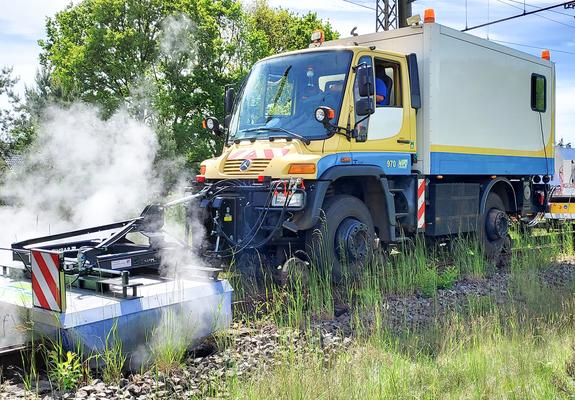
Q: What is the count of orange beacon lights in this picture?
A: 3